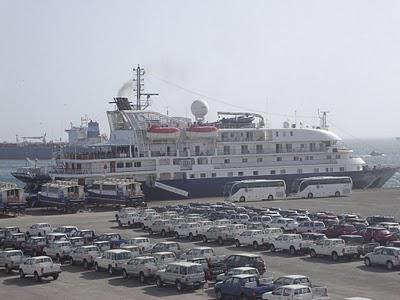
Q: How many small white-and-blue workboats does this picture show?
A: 3